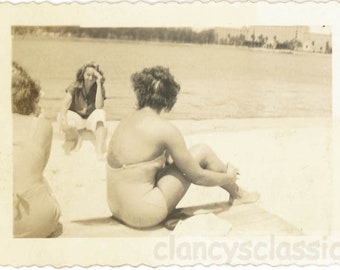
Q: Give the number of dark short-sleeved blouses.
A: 1